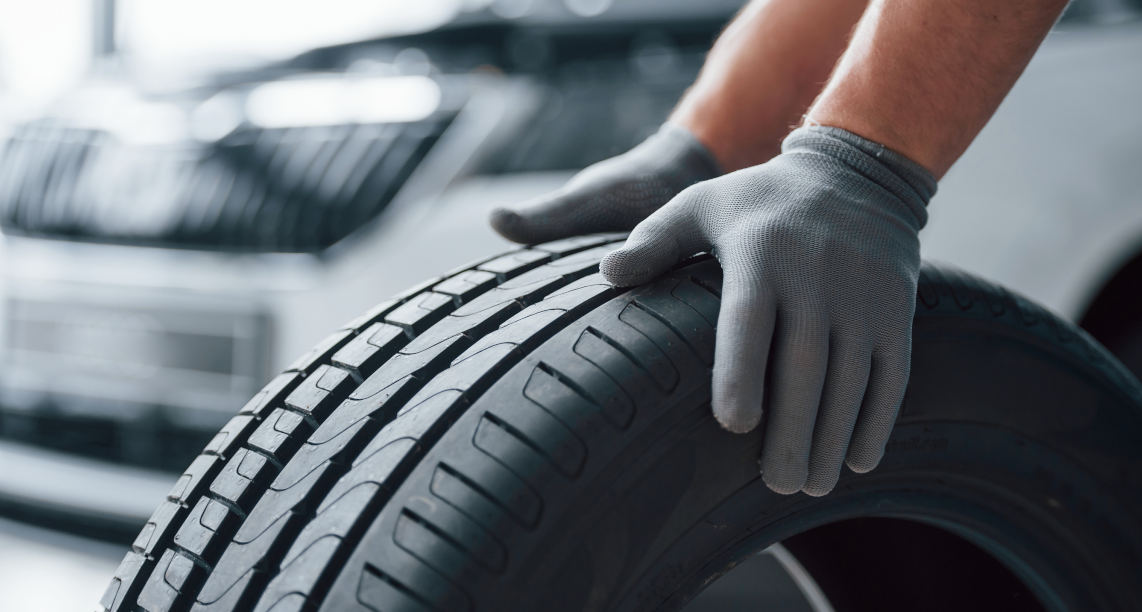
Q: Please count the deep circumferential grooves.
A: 4